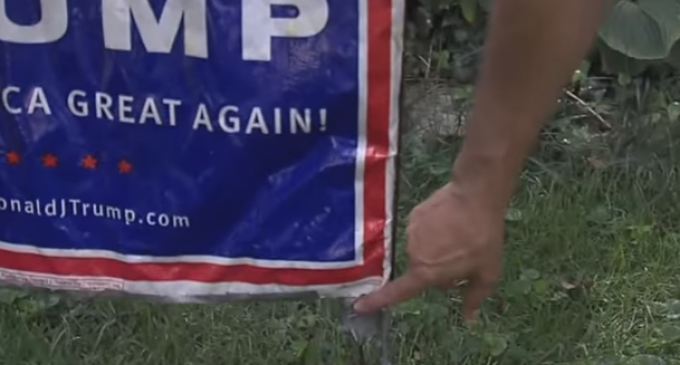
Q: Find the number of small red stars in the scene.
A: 4